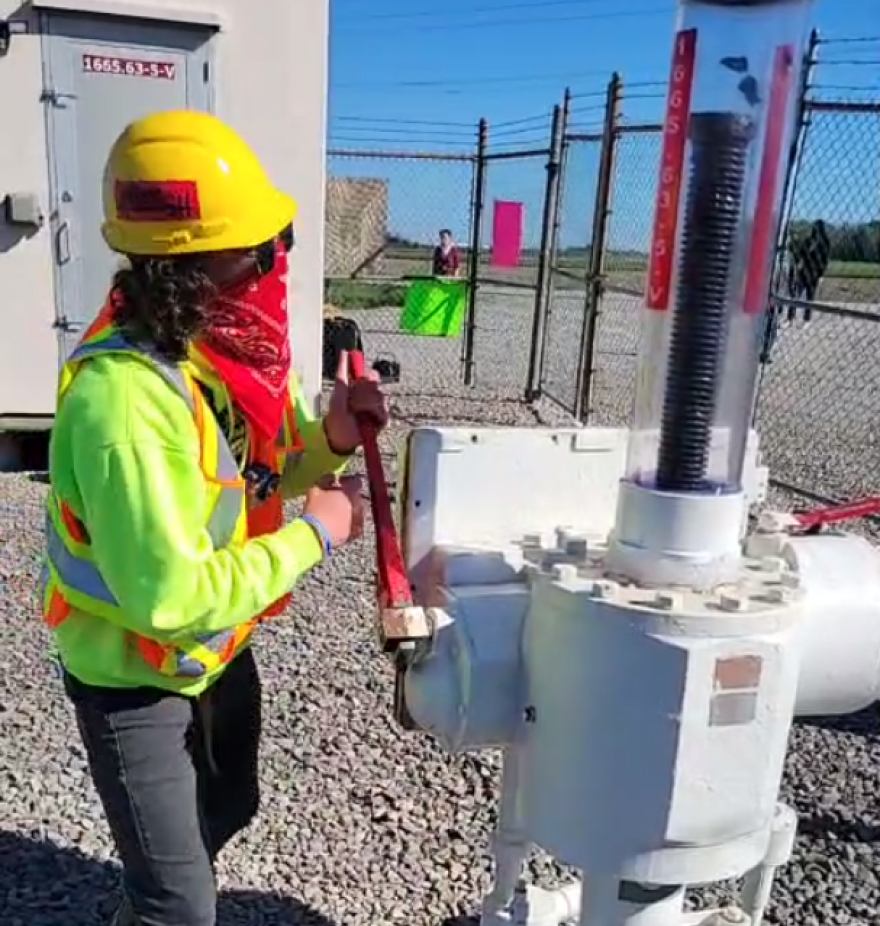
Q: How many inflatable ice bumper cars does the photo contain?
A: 0